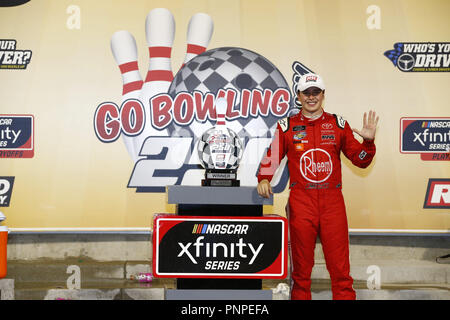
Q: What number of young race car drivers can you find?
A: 1